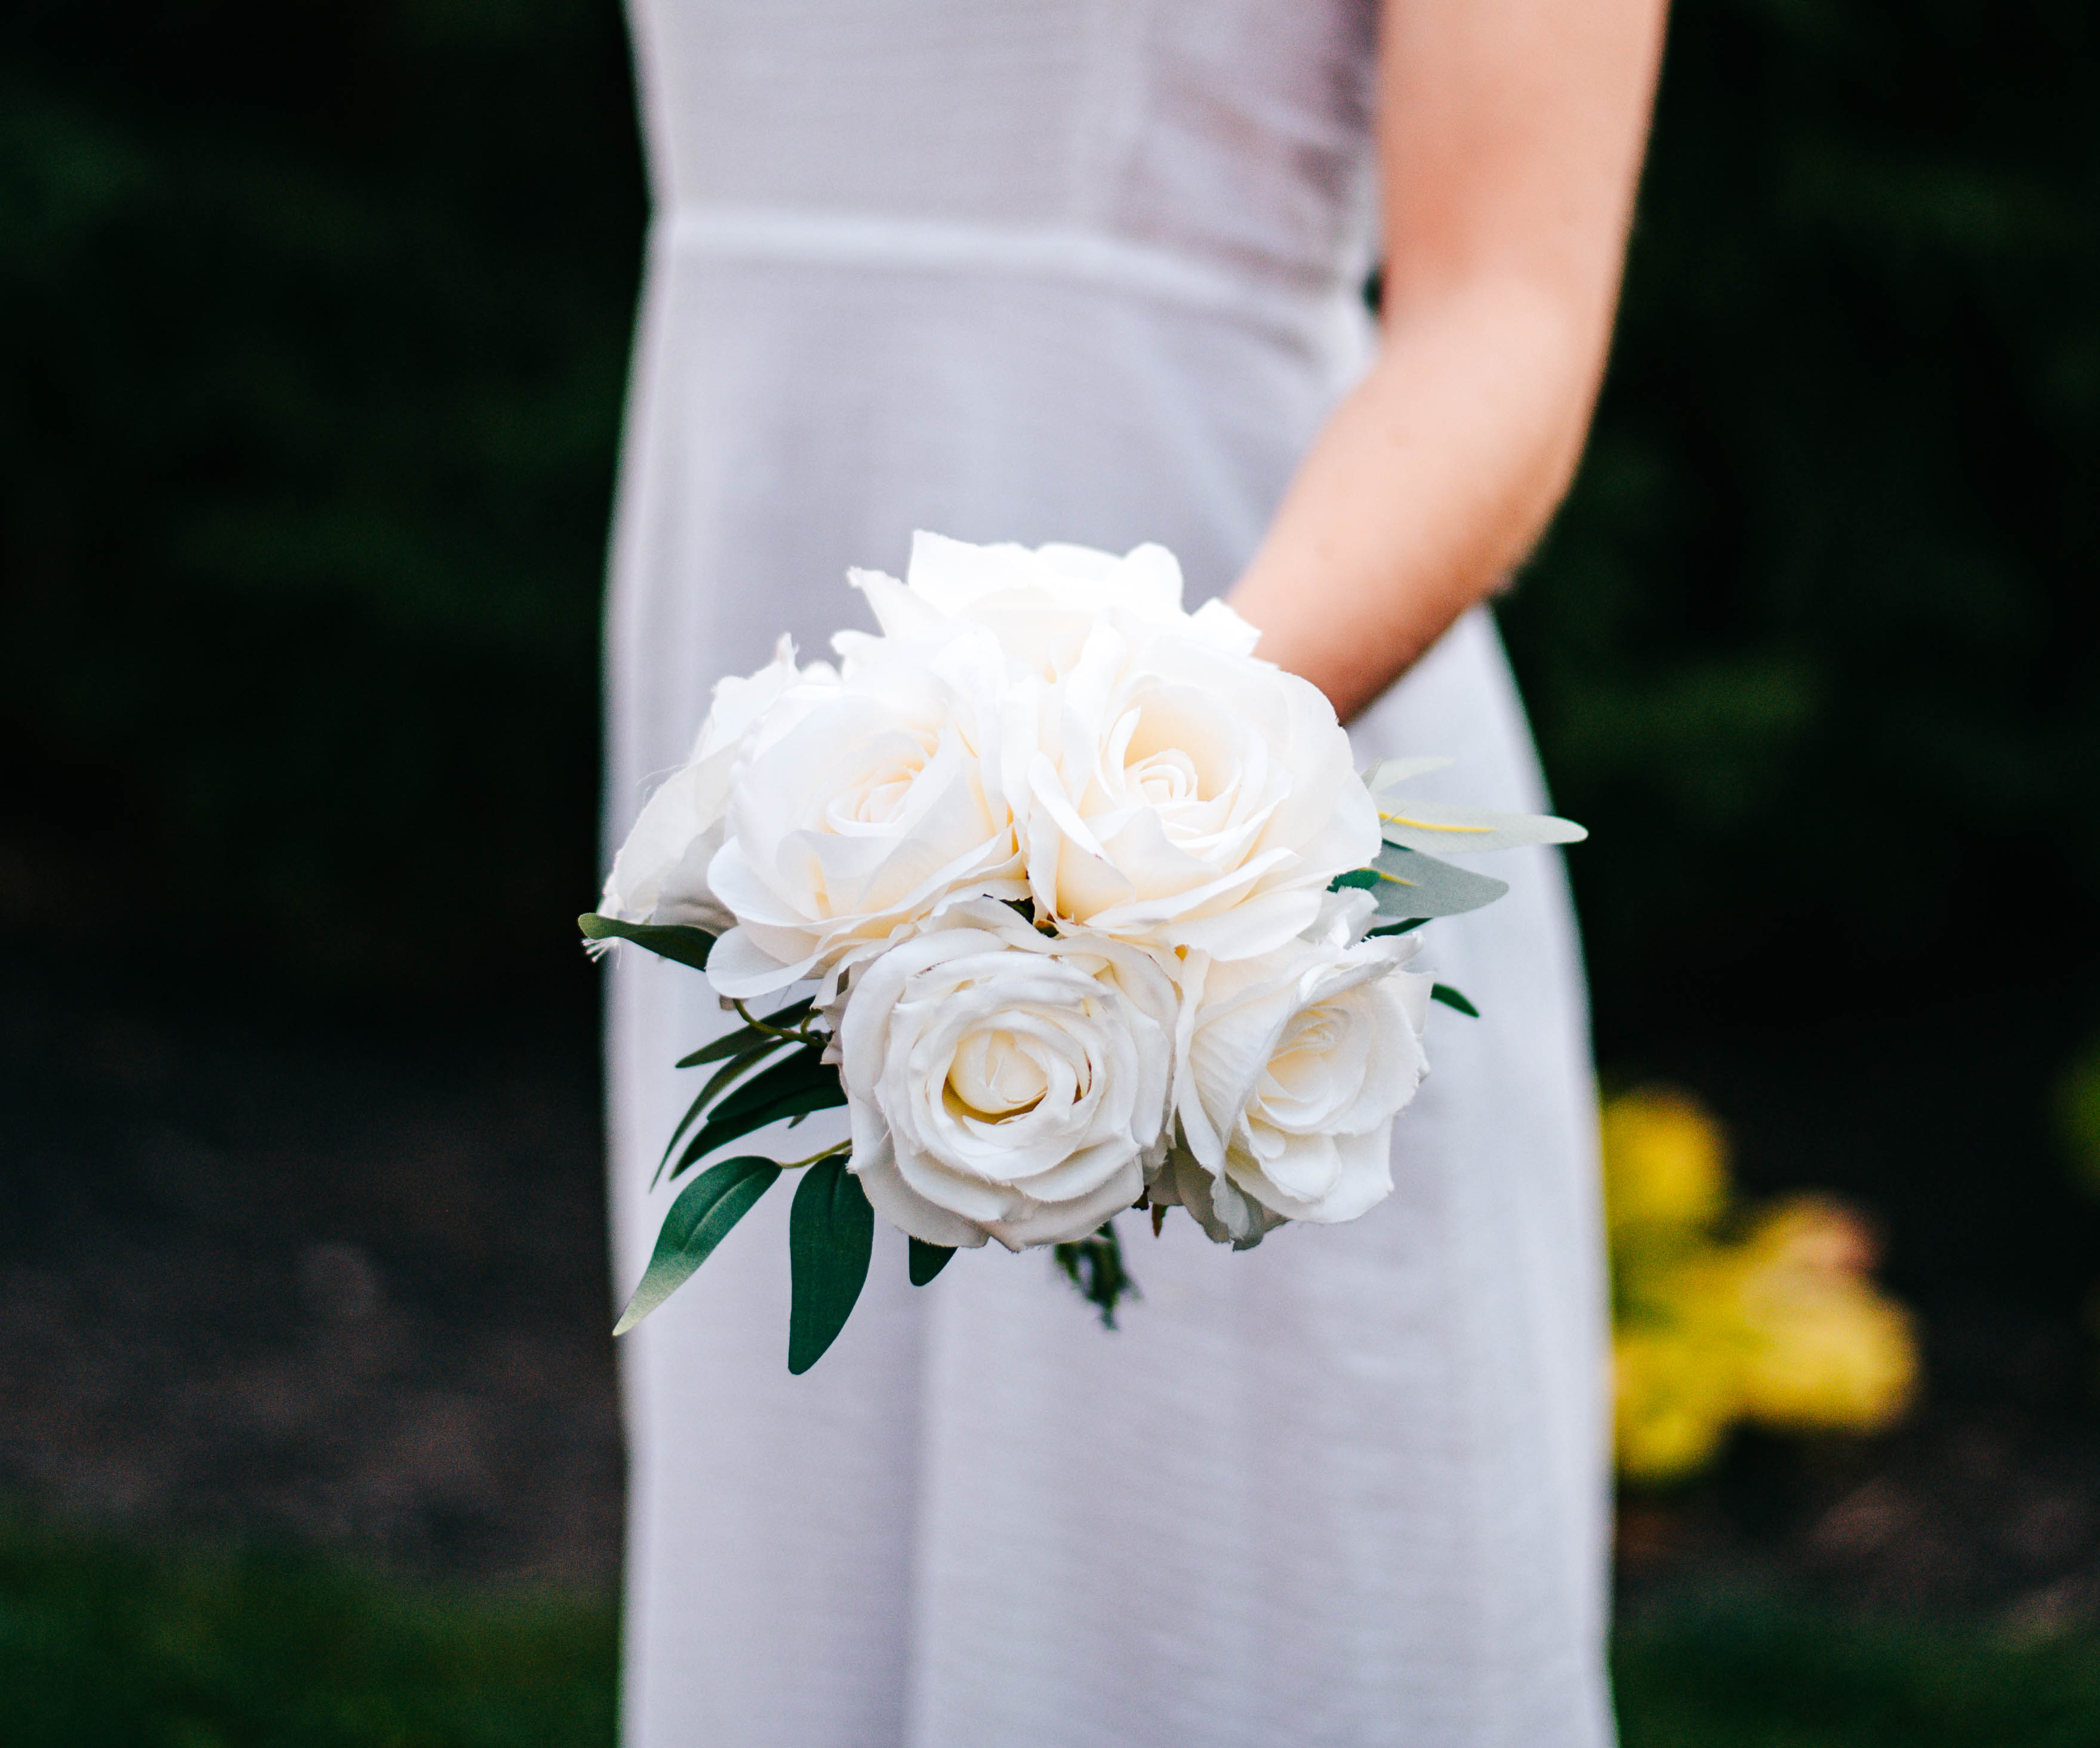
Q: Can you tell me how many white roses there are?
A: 6